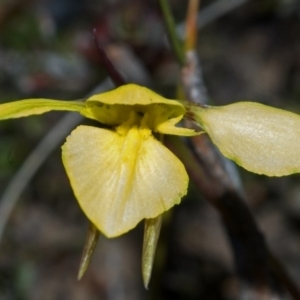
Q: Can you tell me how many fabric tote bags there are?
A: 0